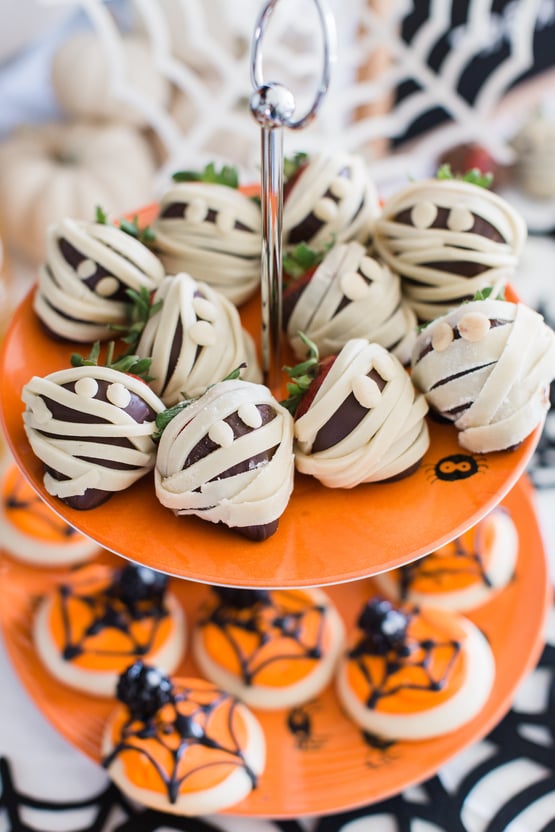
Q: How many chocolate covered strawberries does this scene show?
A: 10